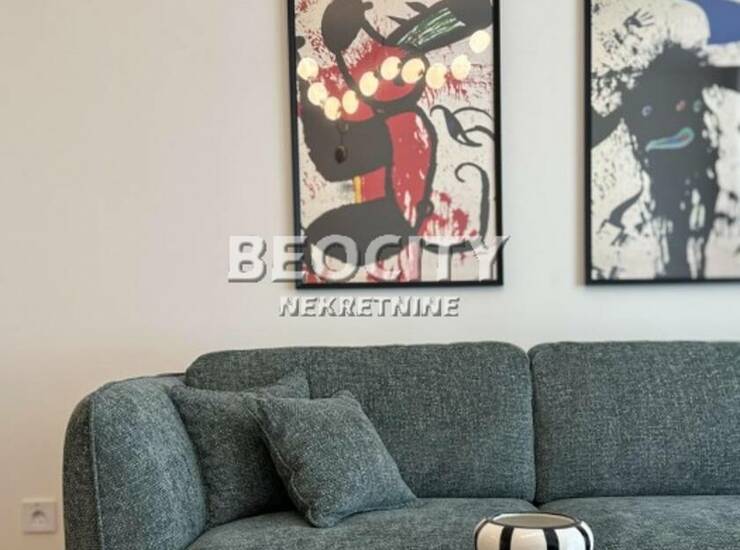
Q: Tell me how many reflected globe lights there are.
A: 10